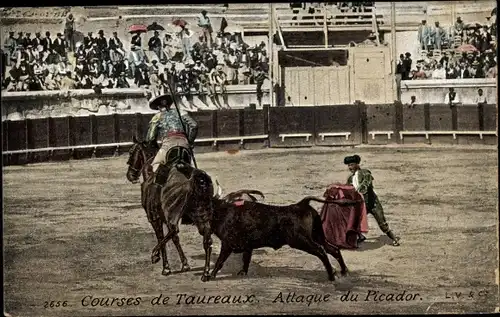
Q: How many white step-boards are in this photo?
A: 5